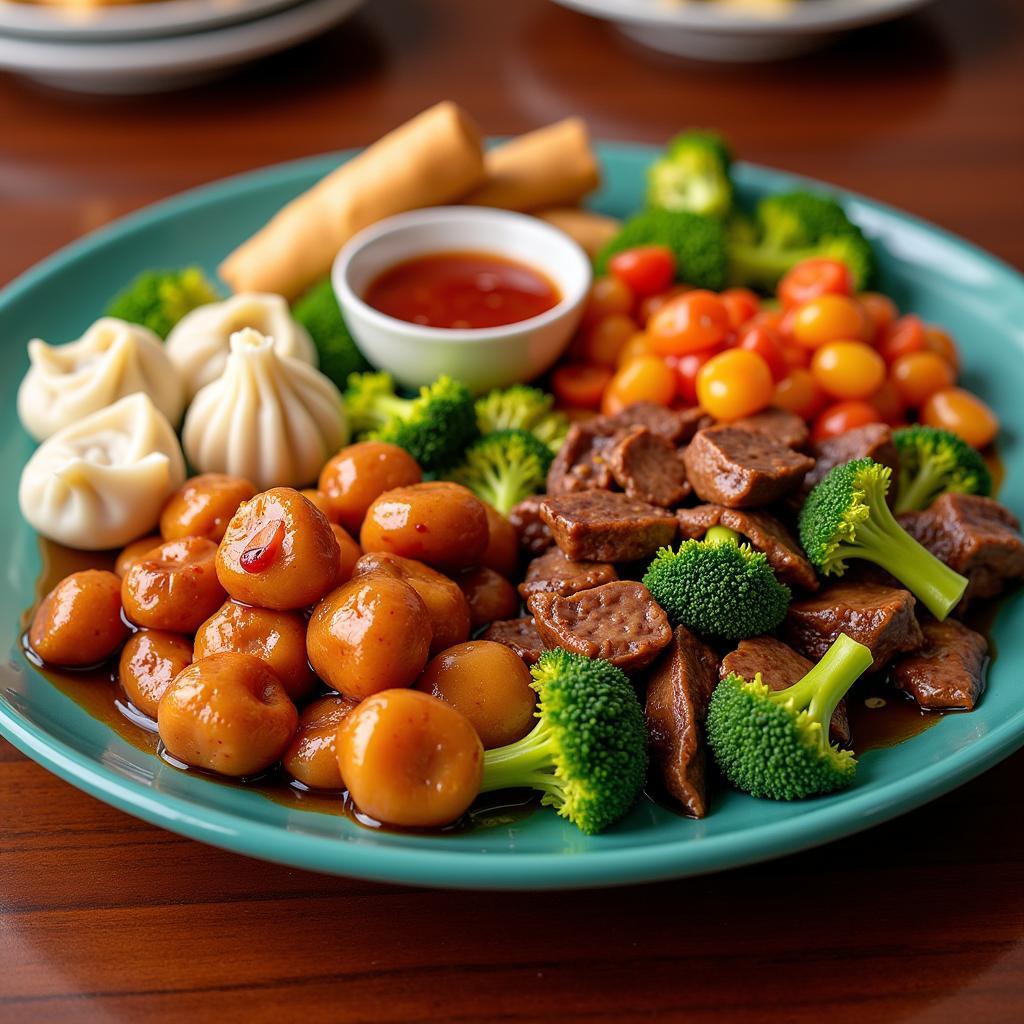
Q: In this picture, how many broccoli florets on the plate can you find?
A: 13